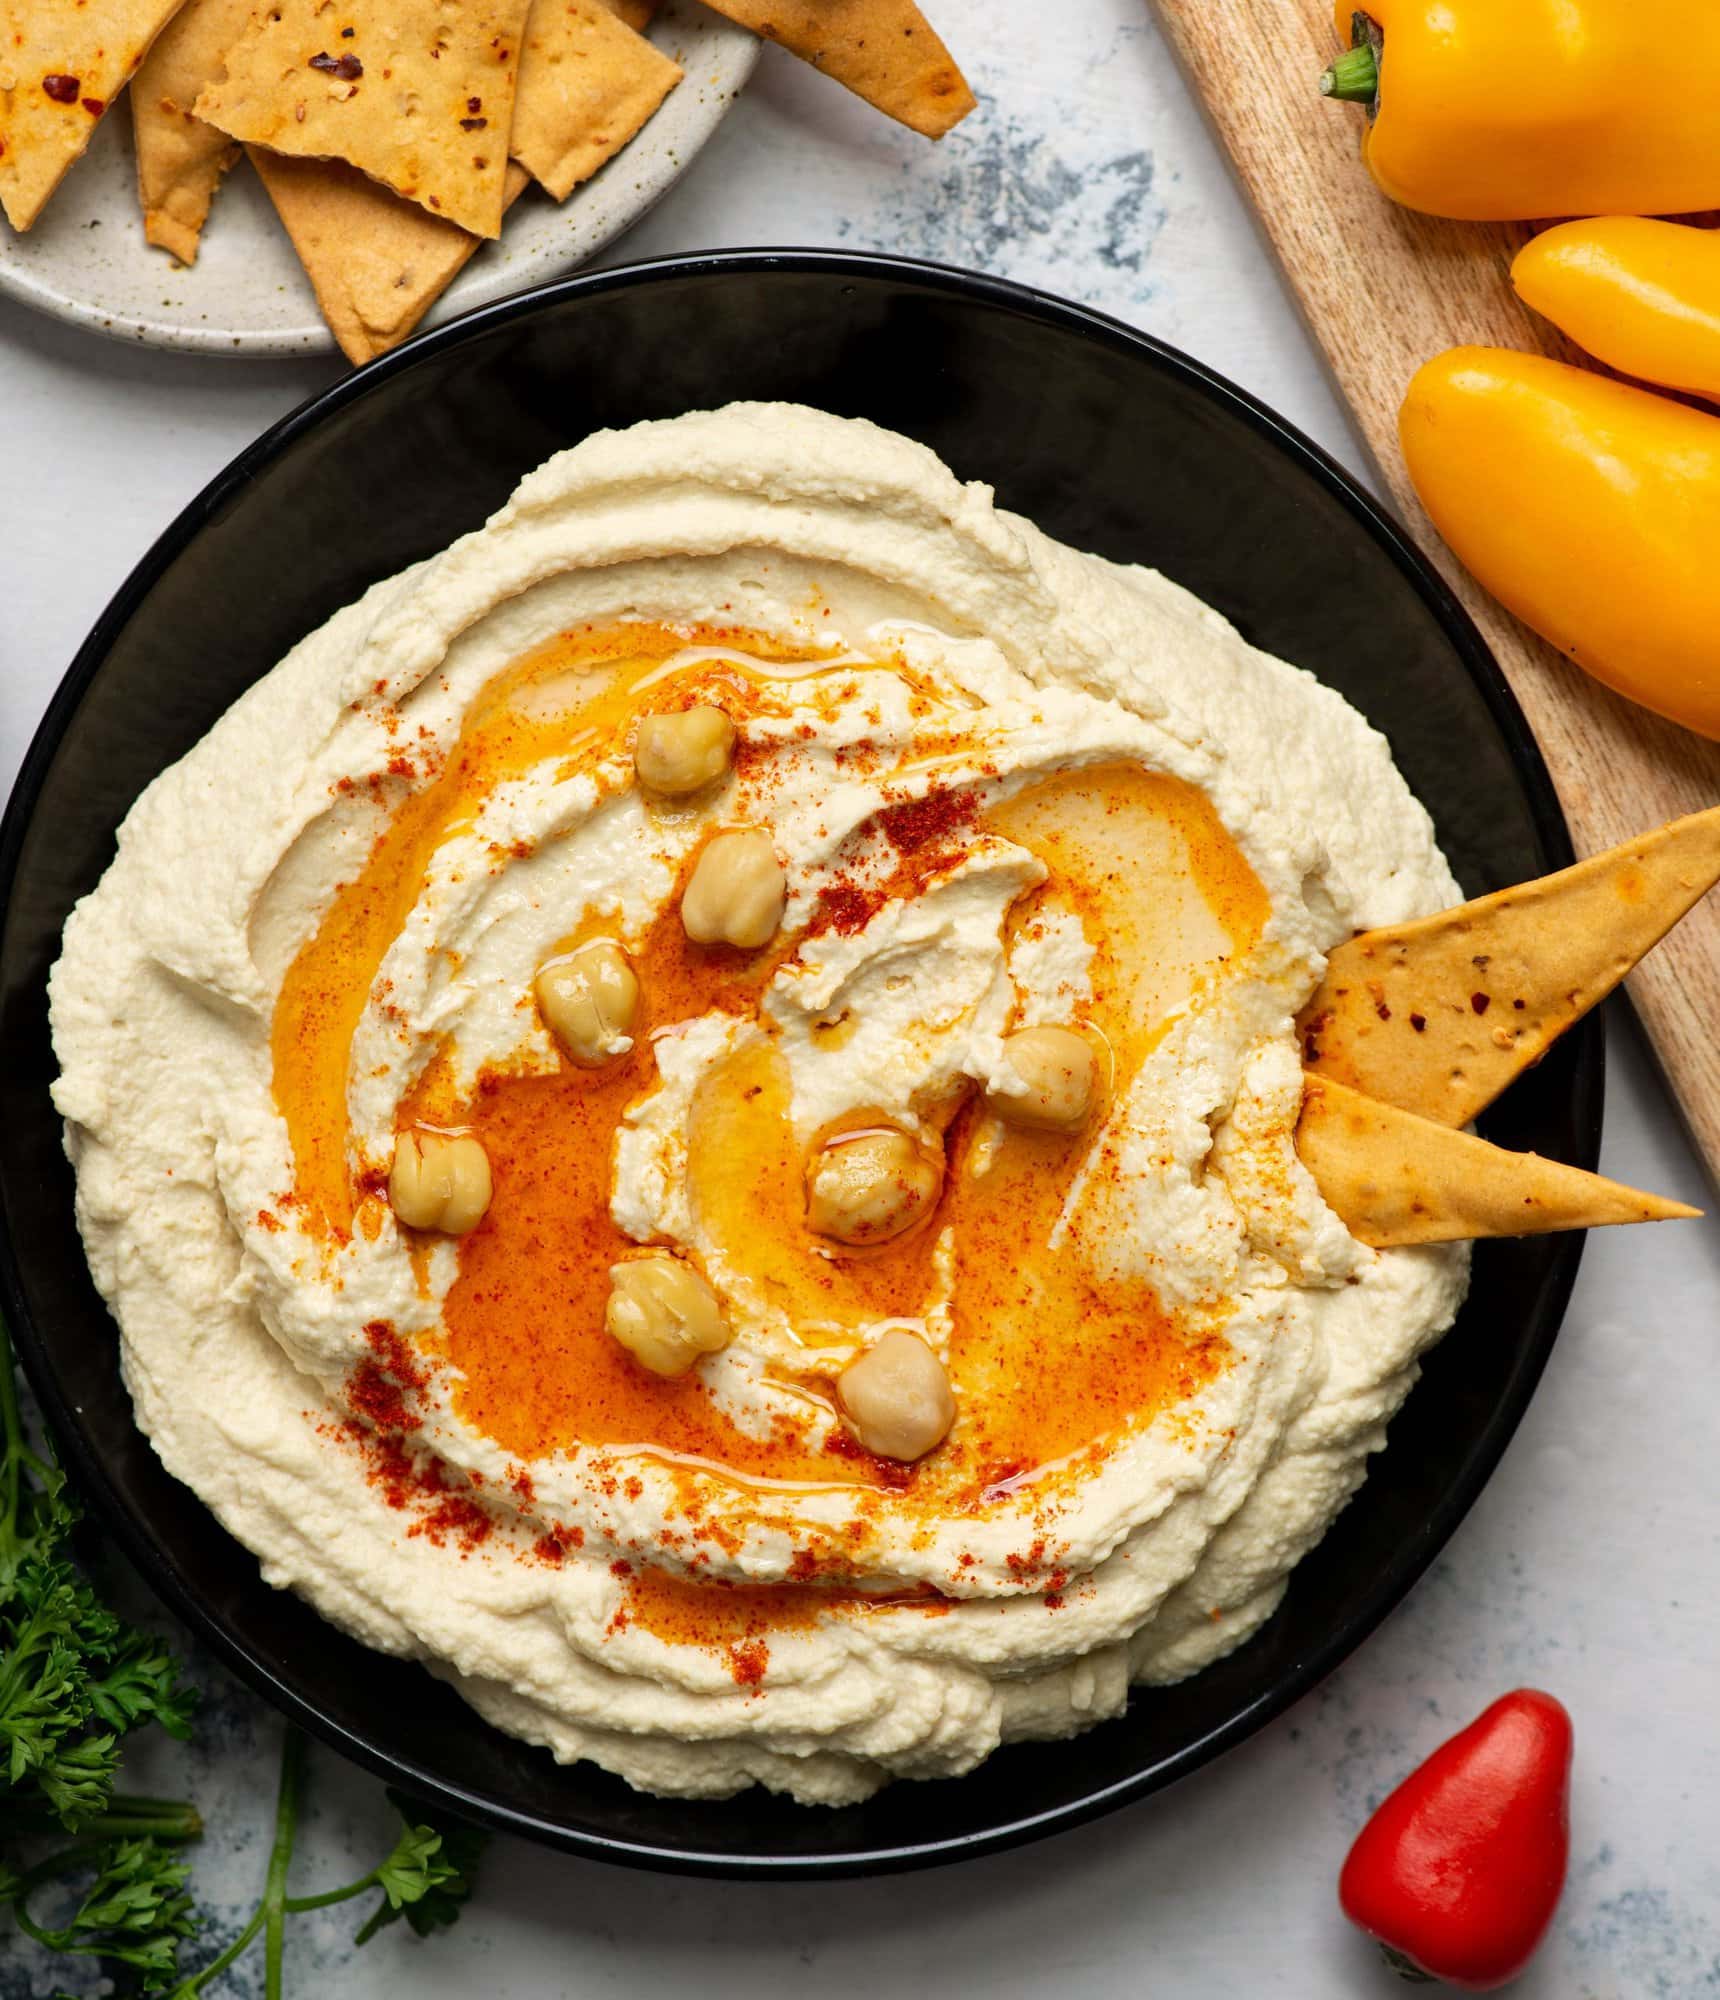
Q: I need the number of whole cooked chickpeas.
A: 8